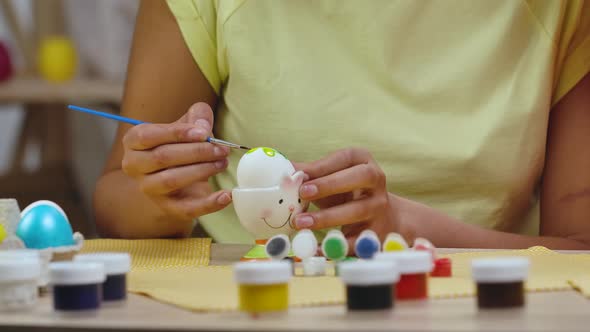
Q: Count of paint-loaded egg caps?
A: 6